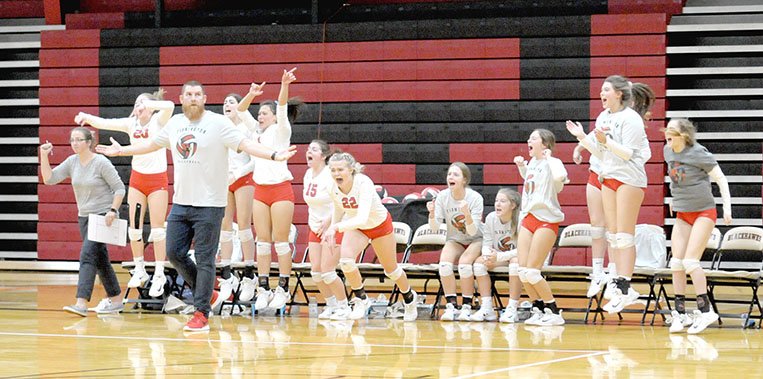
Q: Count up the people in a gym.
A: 13